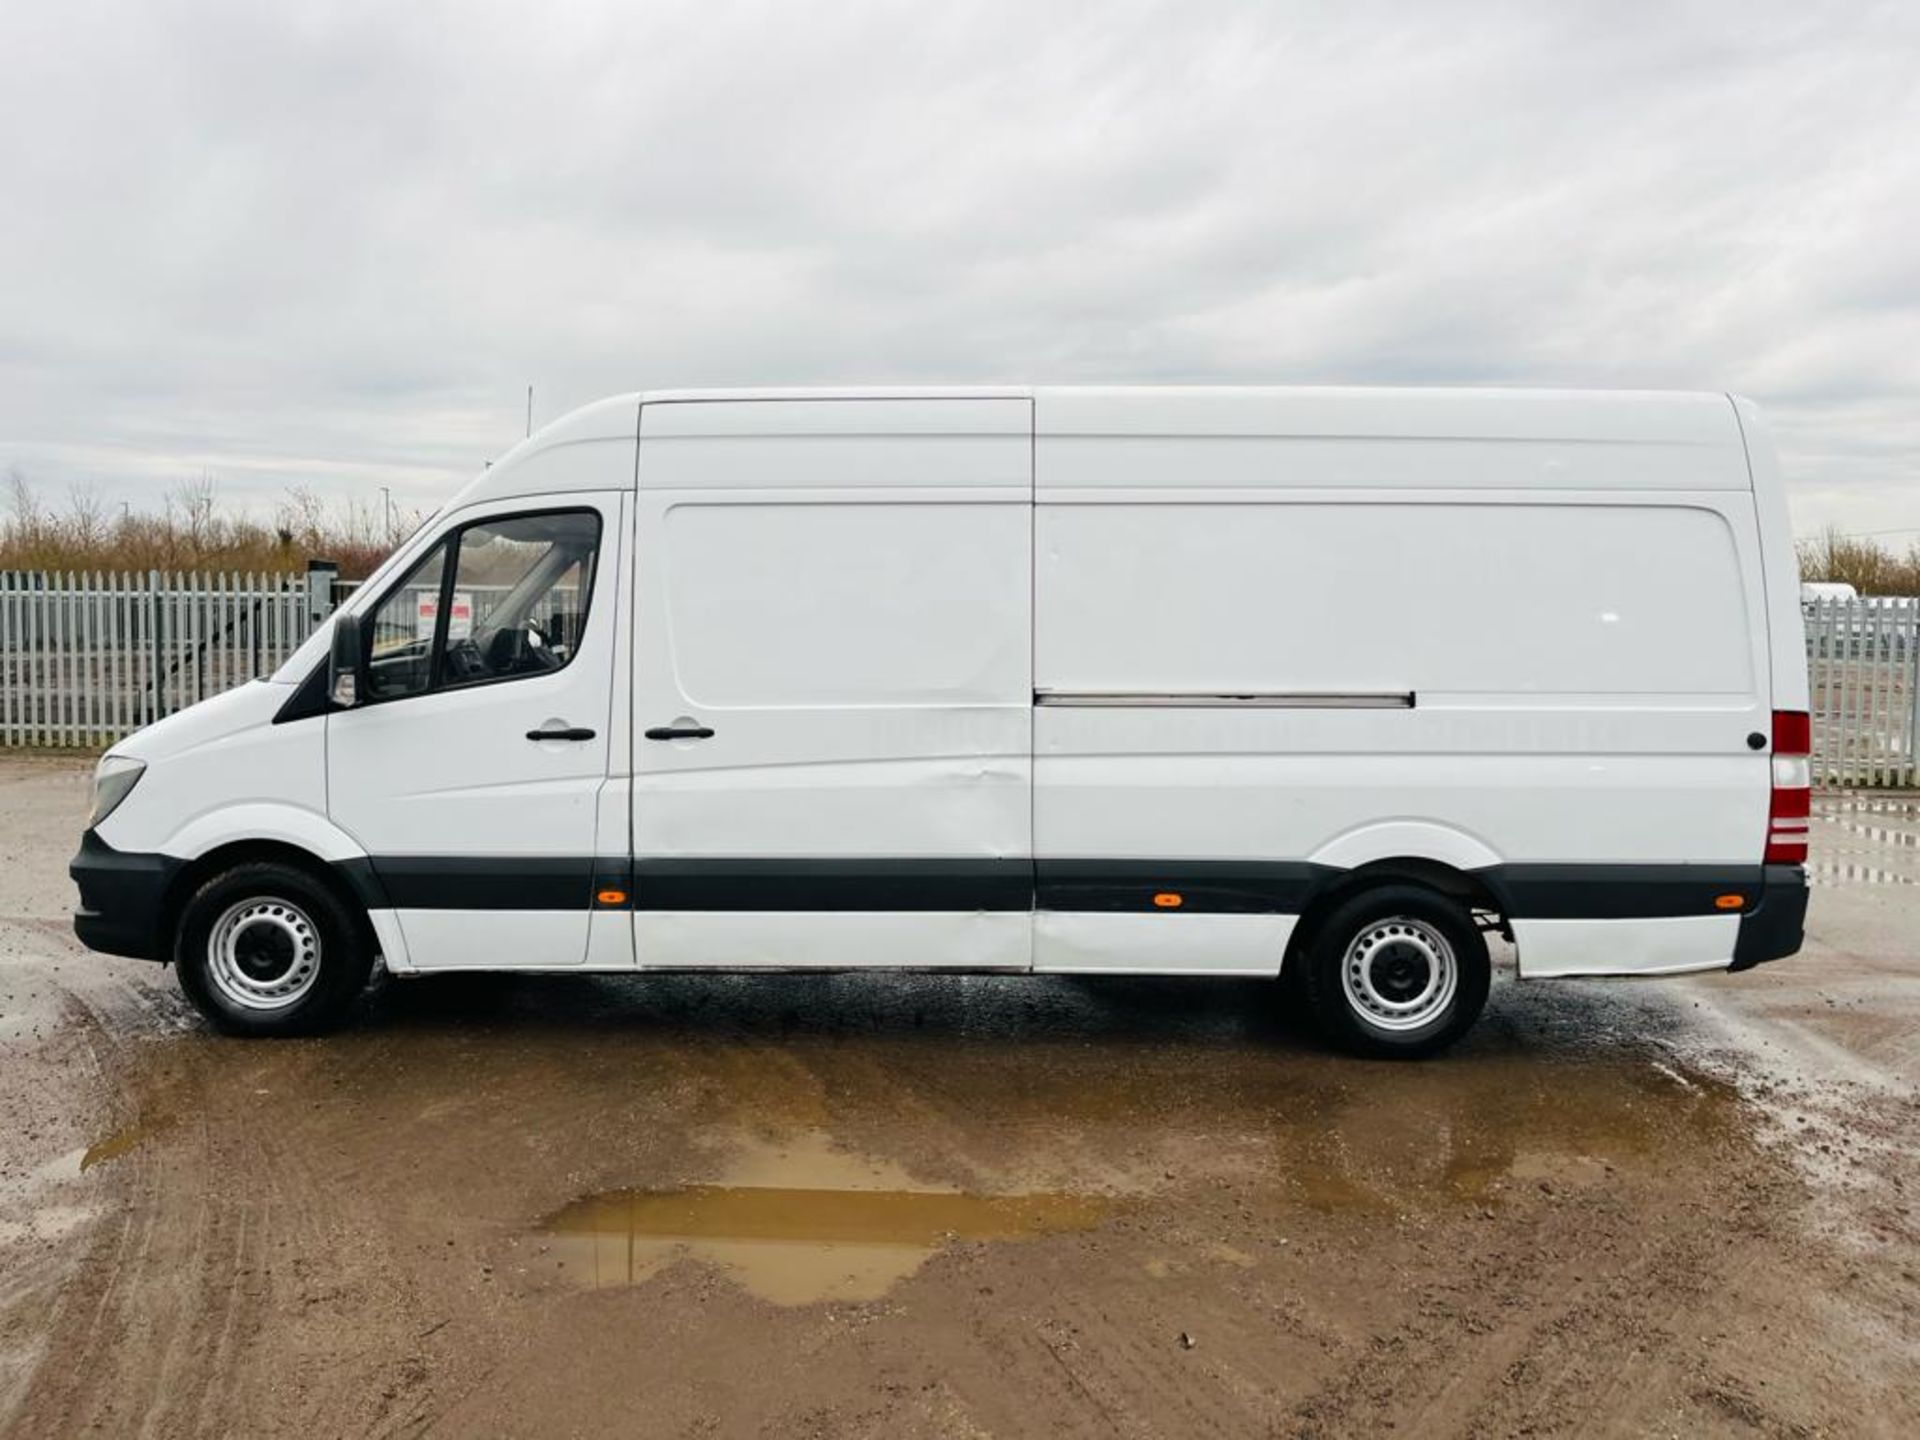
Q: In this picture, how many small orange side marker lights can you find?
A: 3